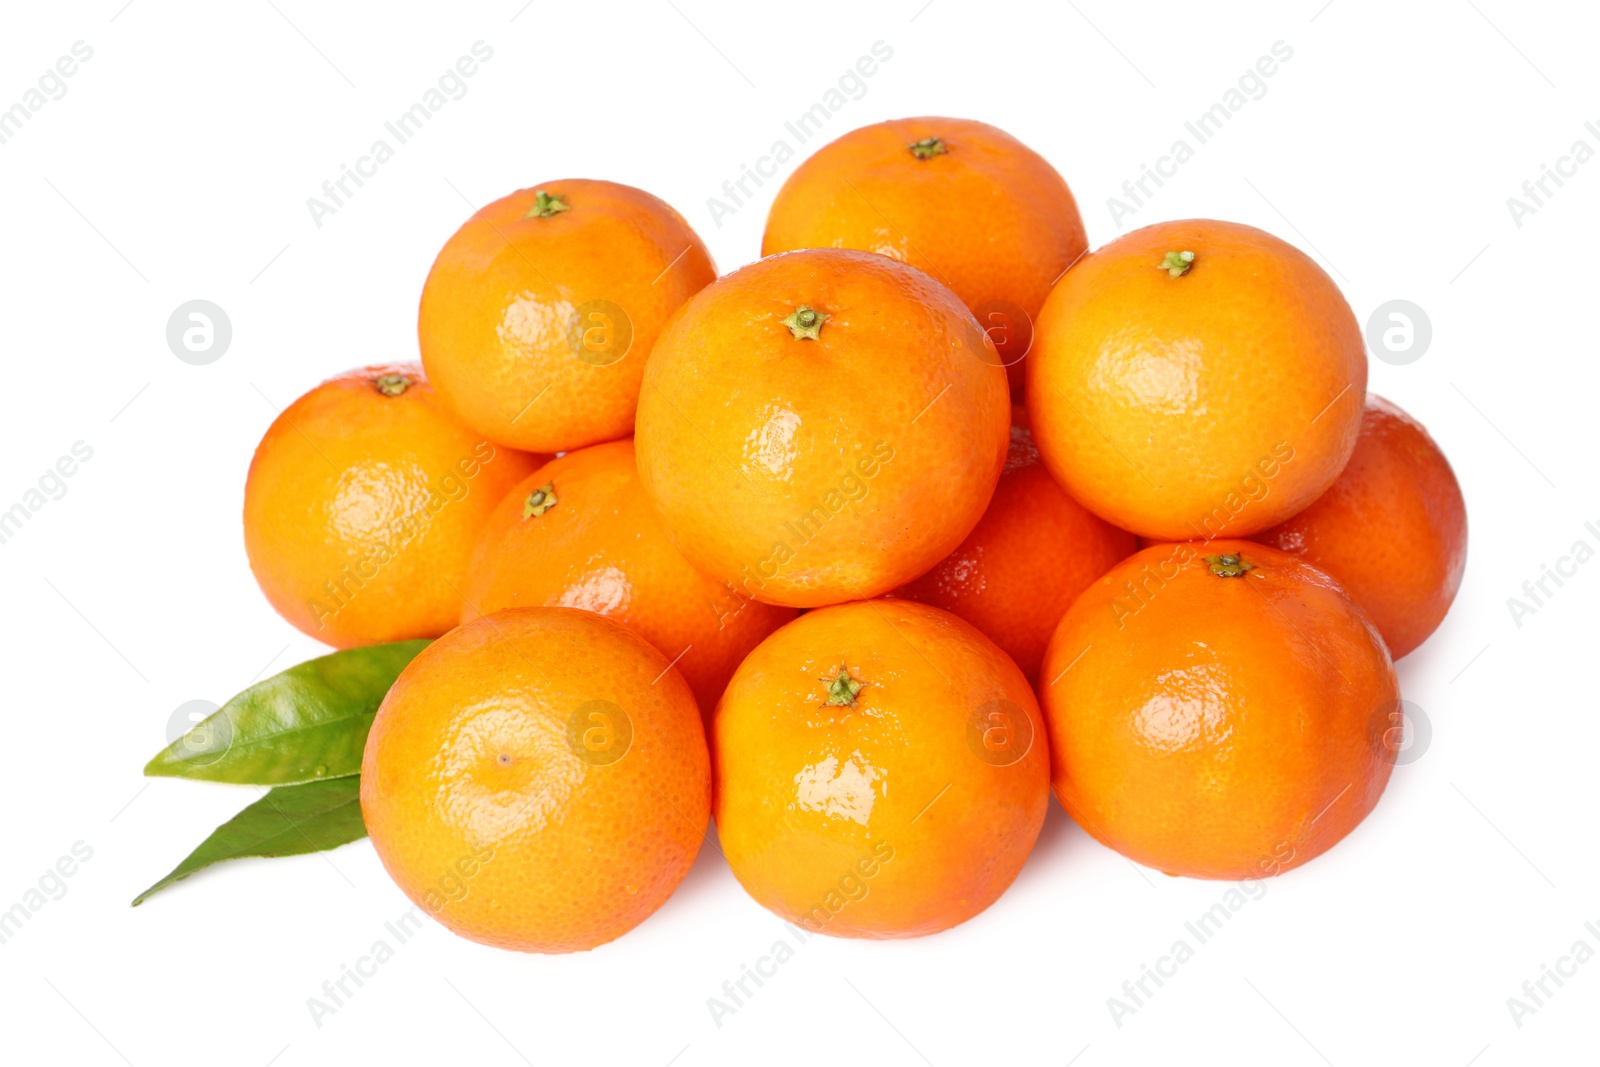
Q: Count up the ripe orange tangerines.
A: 11